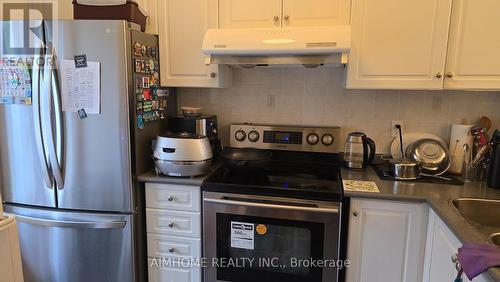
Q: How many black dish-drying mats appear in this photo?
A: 1